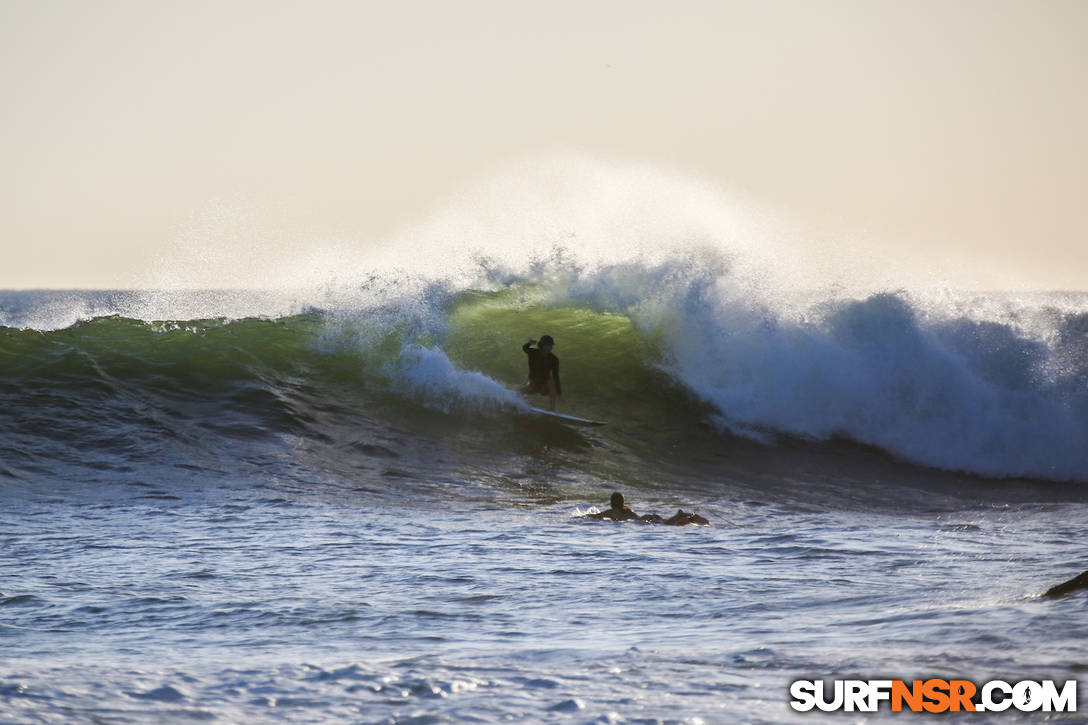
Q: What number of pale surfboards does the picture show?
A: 1